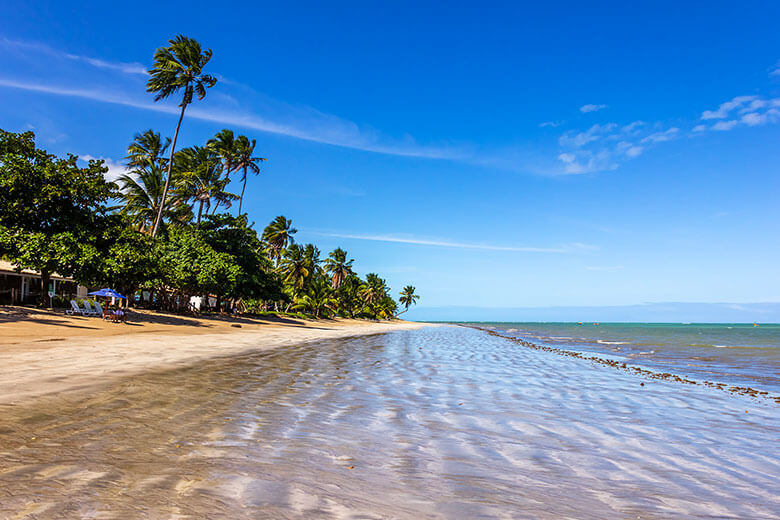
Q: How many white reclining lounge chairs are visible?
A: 3